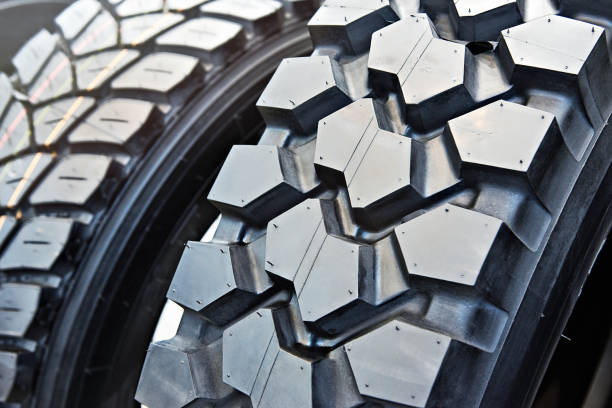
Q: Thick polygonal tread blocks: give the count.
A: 14